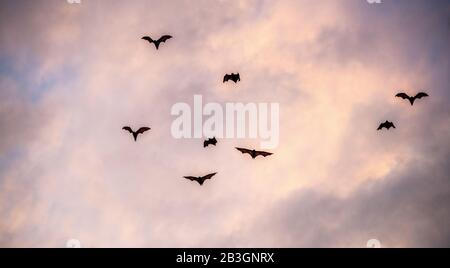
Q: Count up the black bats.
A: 8